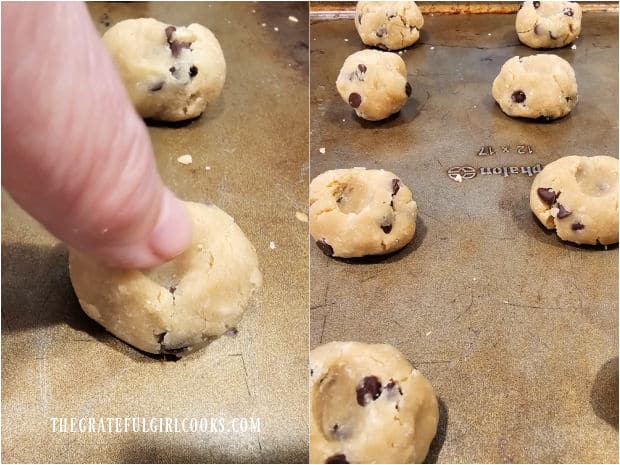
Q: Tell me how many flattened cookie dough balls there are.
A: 4